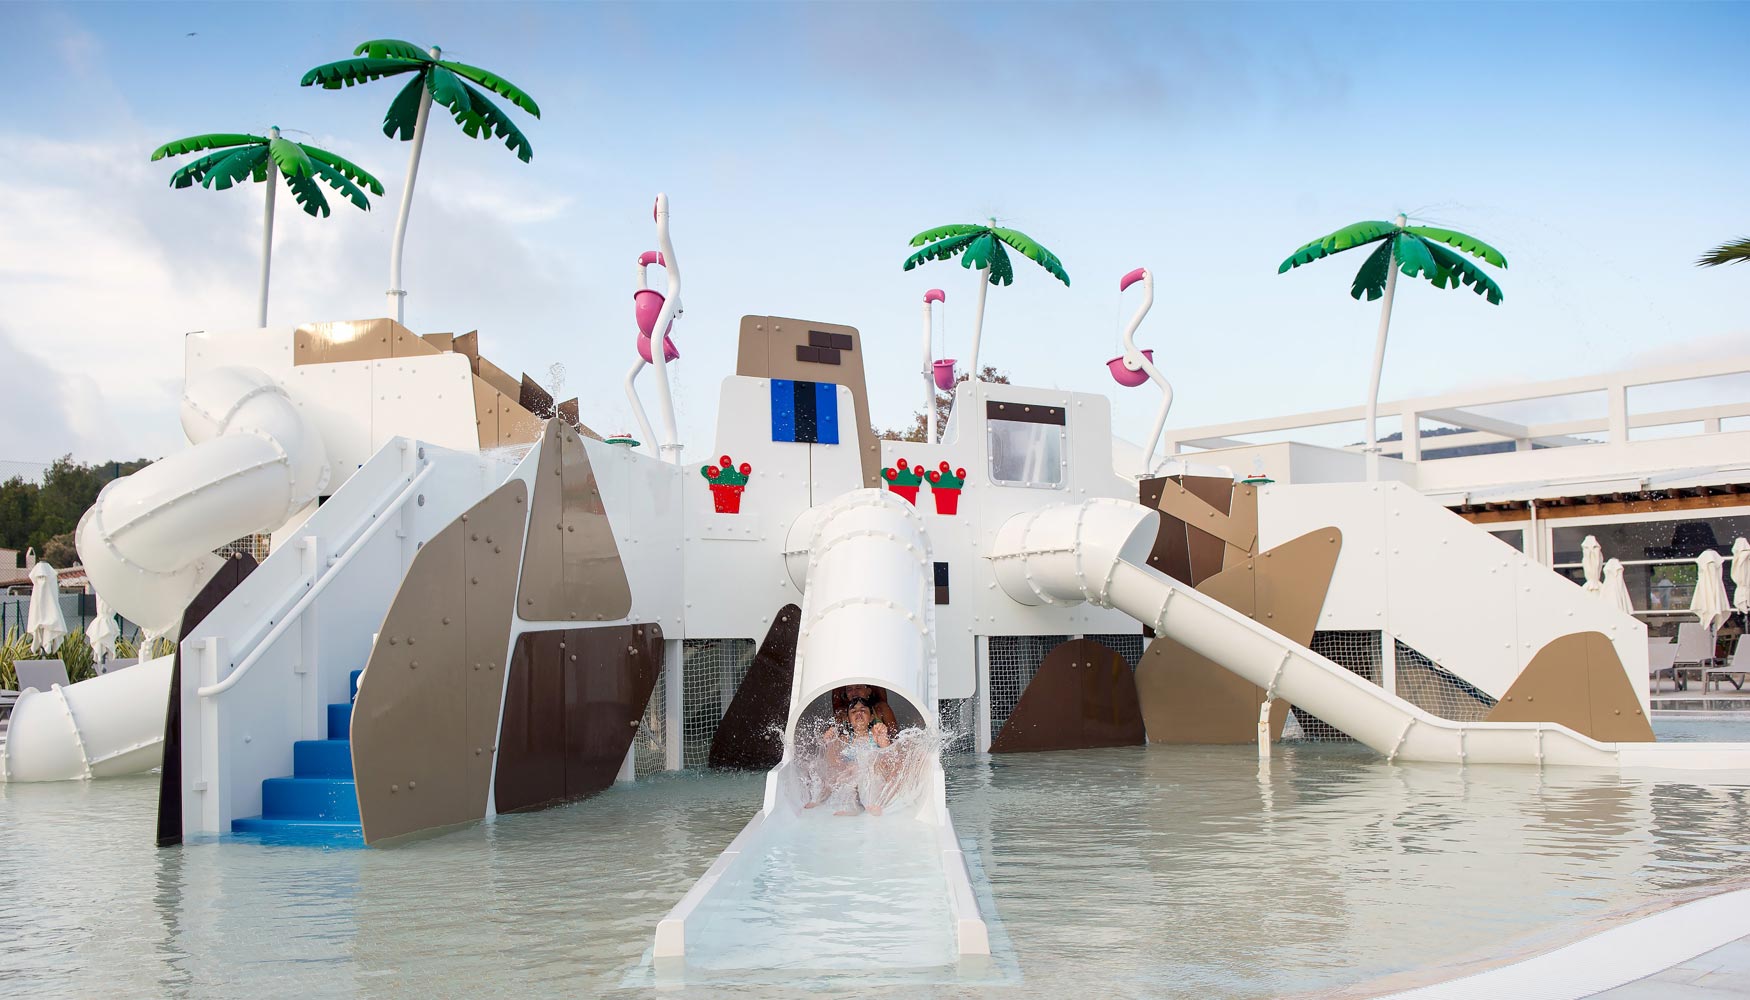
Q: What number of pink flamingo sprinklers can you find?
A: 4